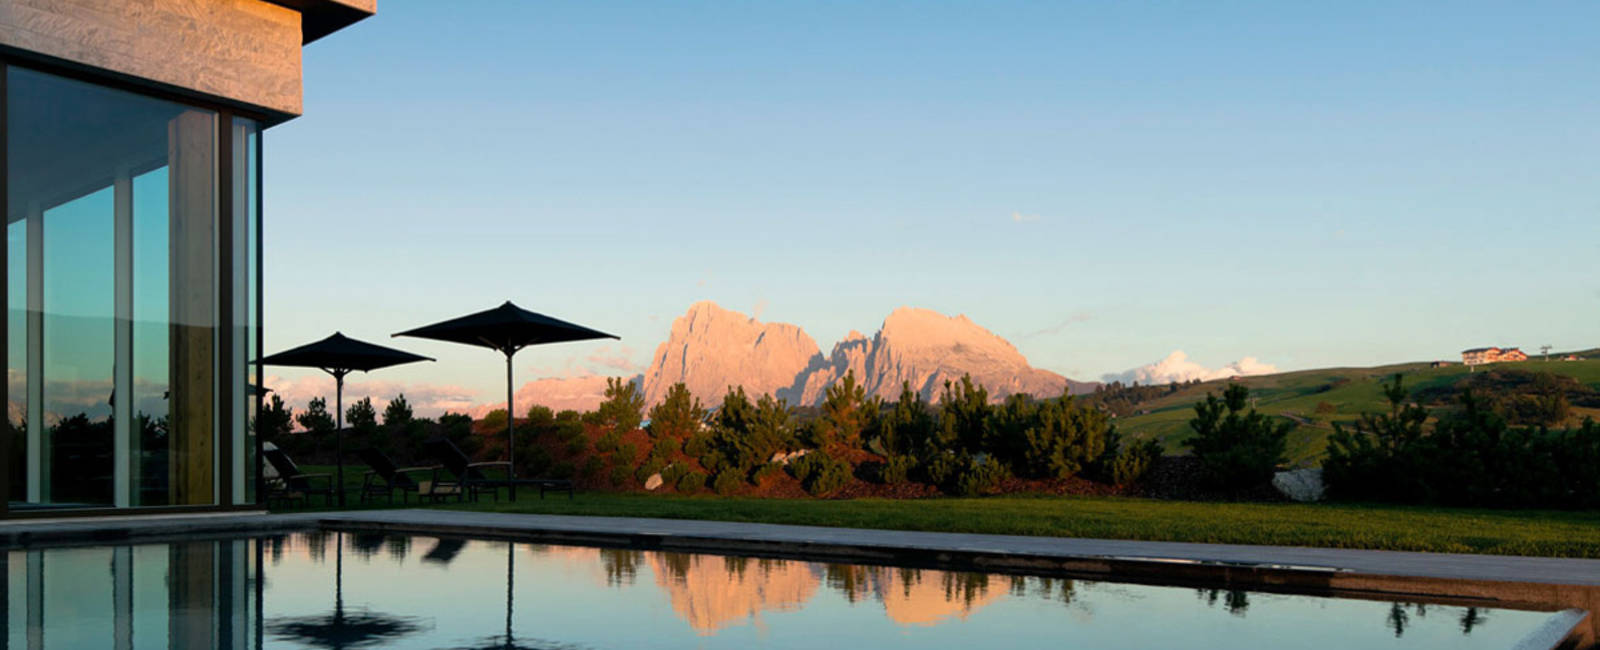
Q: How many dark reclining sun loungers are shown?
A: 3